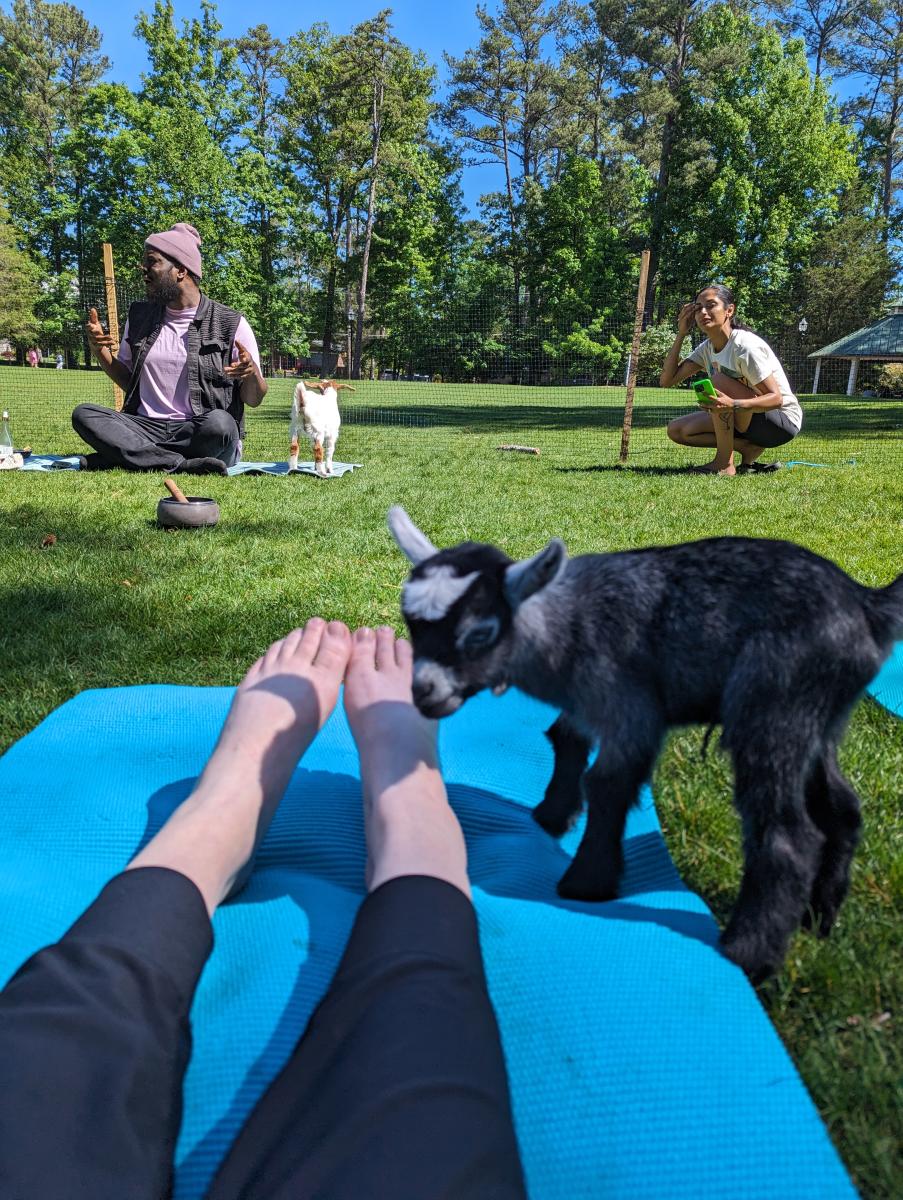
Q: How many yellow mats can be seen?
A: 0